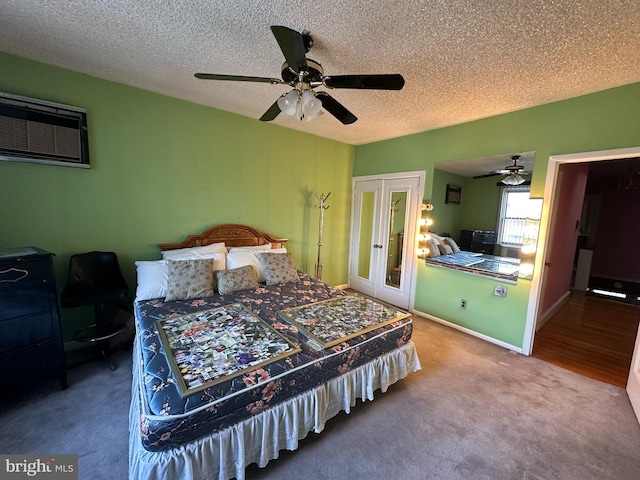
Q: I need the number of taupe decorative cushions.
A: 3